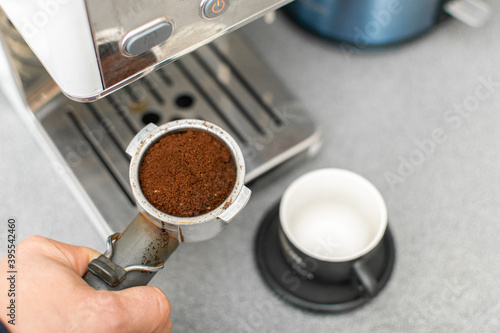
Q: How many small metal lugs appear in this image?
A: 2